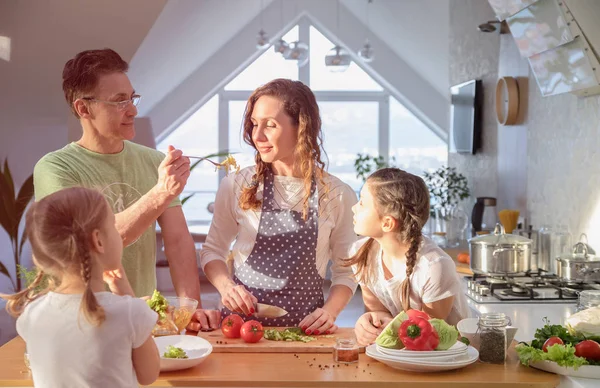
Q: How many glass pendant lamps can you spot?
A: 5